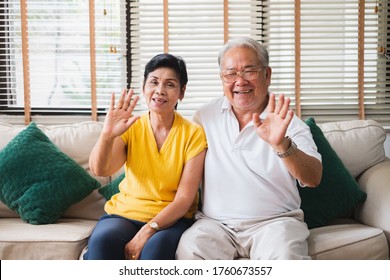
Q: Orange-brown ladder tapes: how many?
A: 6